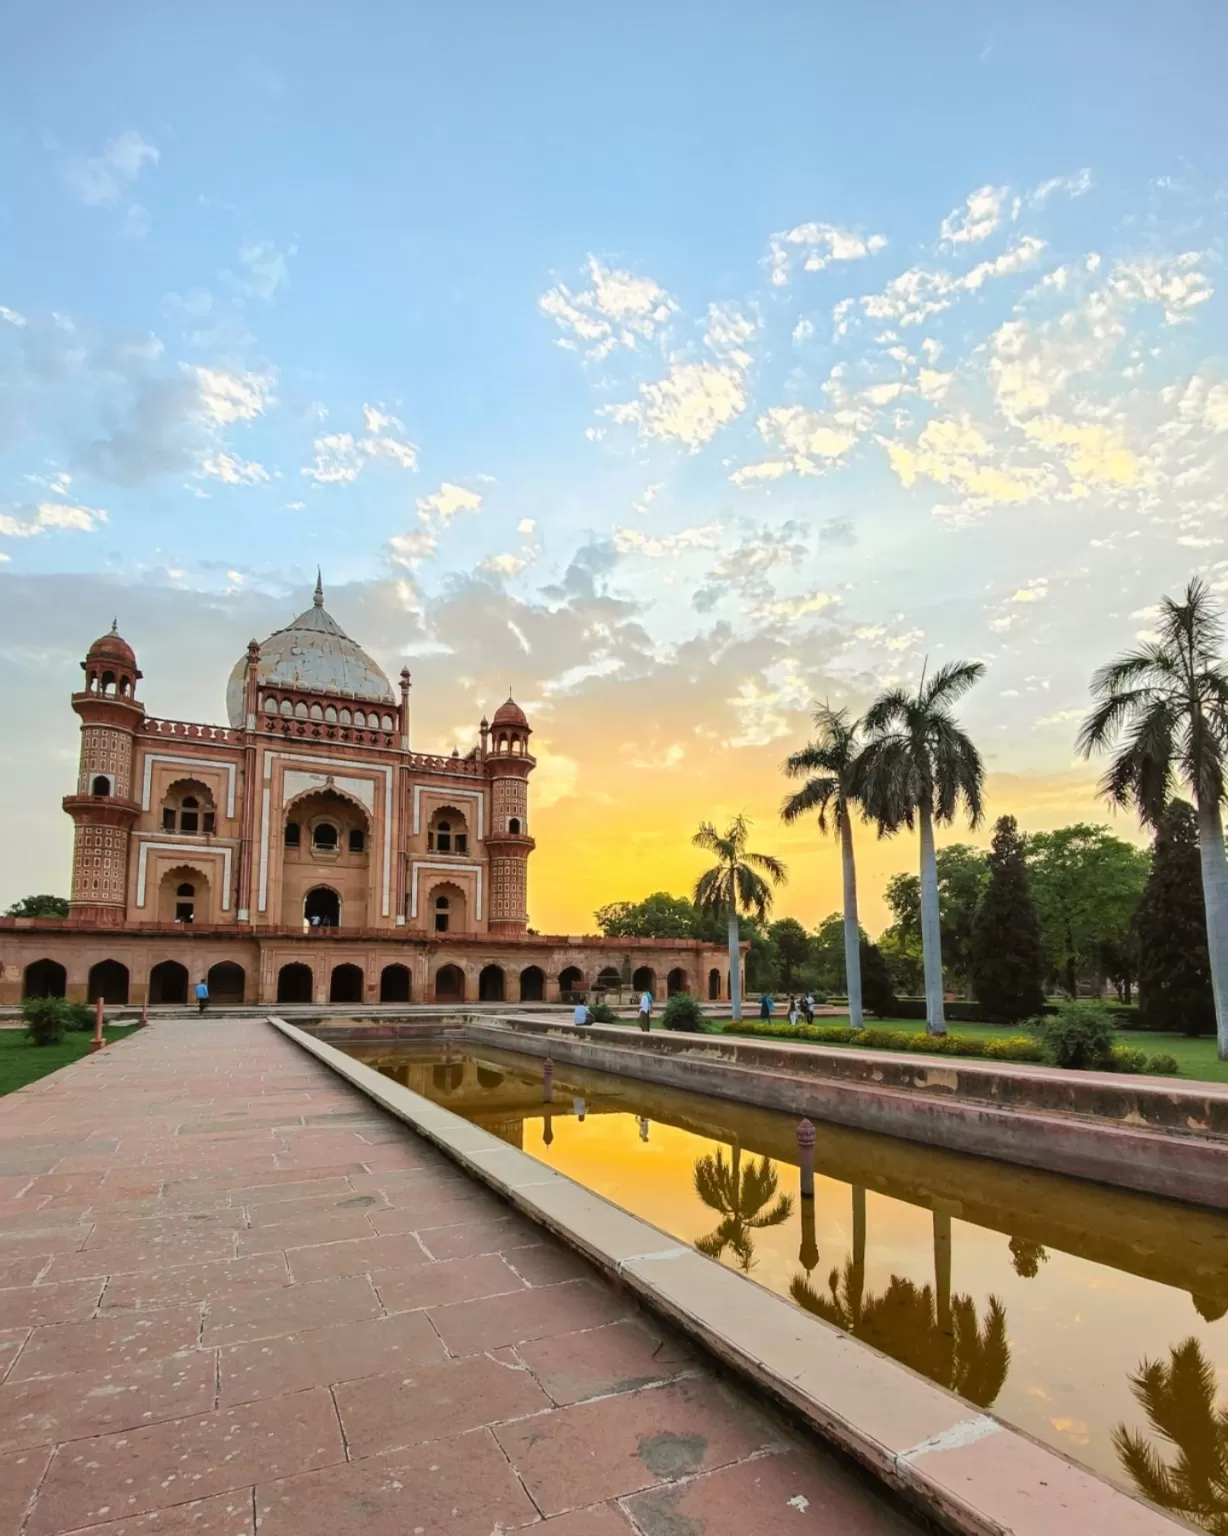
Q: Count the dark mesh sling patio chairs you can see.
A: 0